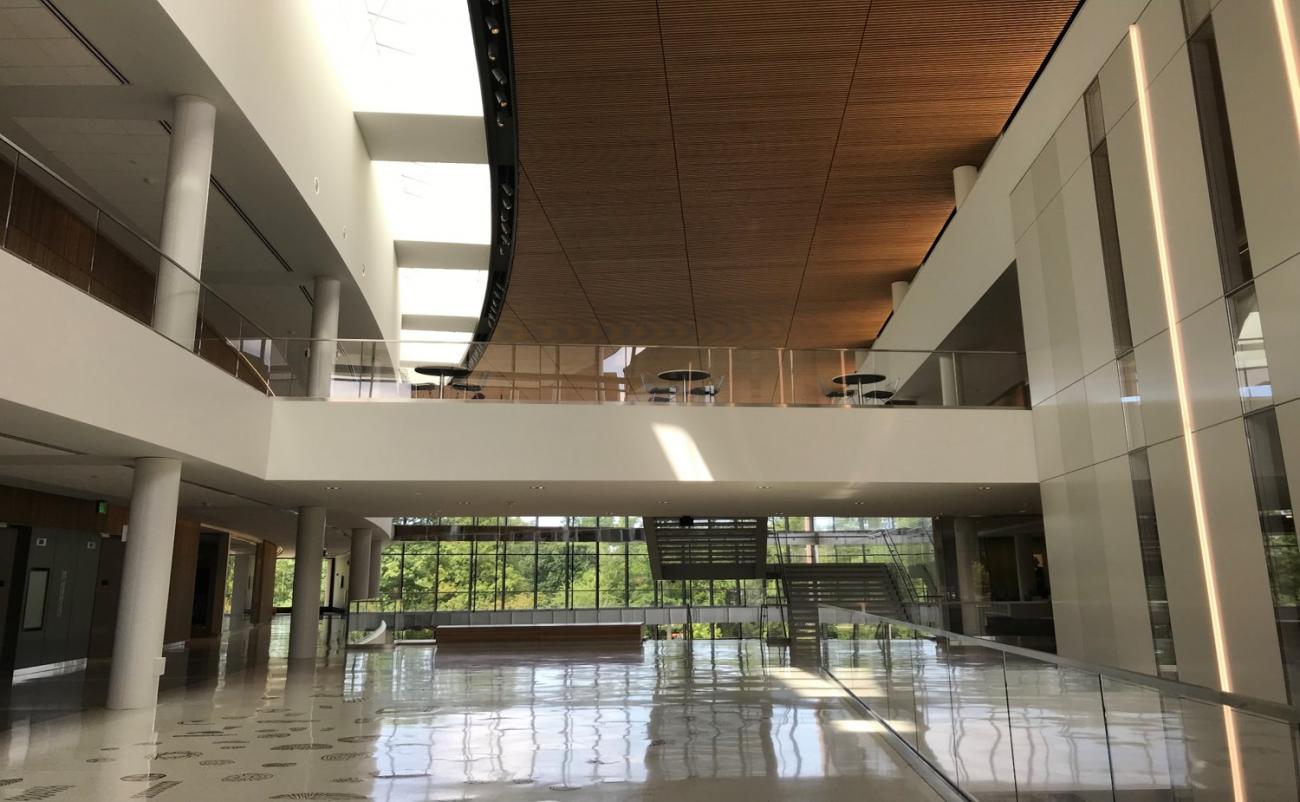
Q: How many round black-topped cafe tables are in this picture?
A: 3